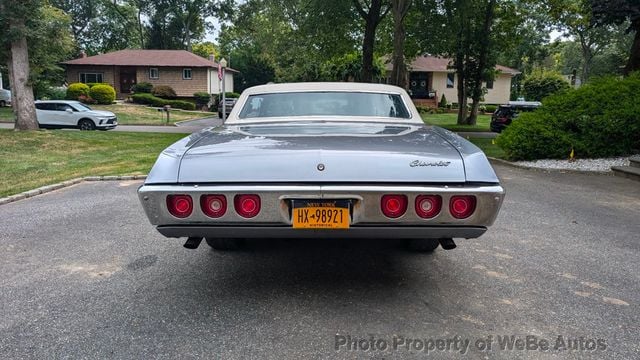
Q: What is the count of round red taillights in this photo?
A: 6